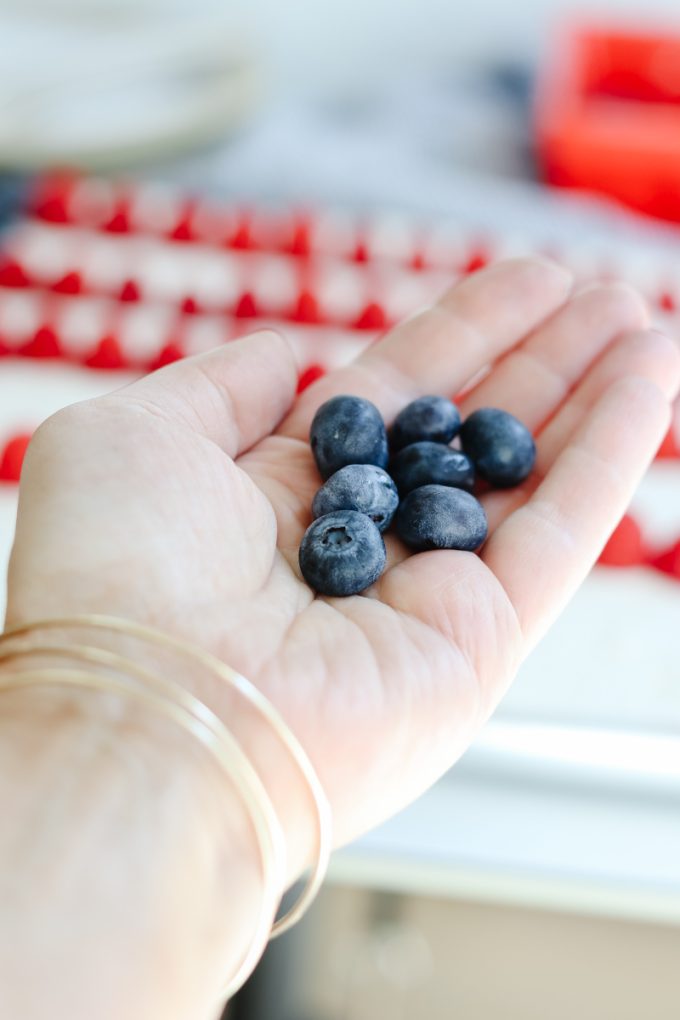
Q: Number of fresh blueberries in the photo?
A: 7